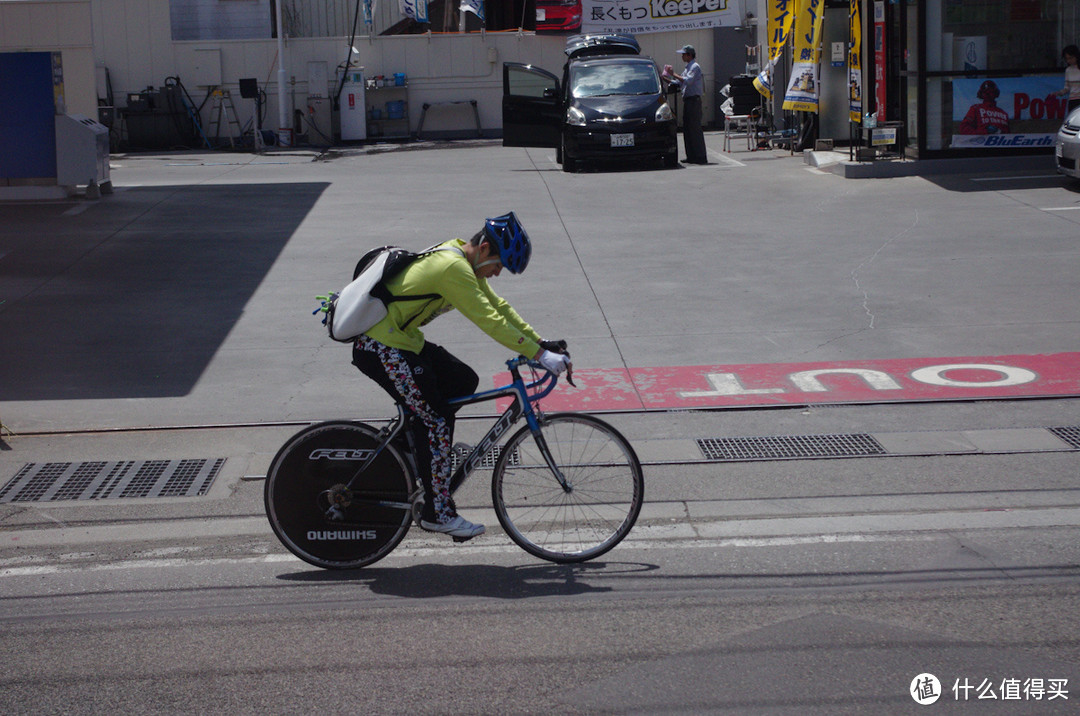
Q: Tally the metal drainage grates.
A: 4